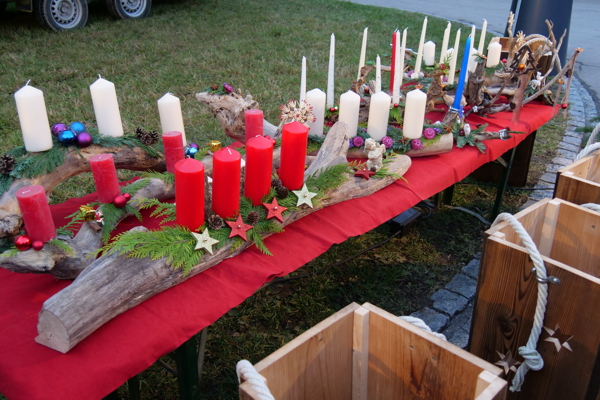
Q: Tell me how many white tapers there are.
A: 12